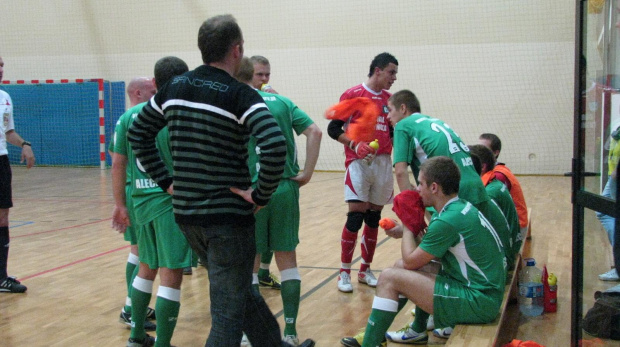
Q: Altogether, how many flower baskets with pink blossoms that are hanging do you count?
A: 0